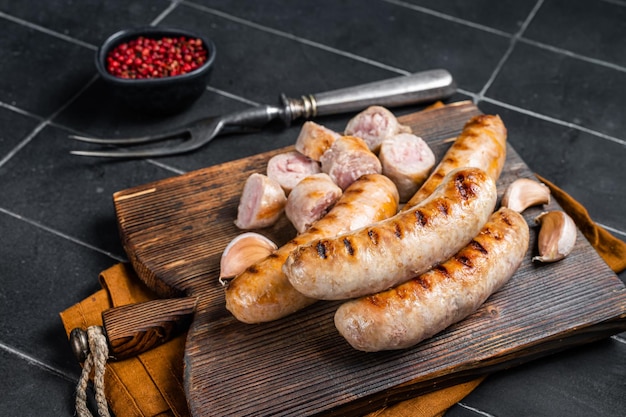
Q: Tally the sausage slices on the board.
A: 7